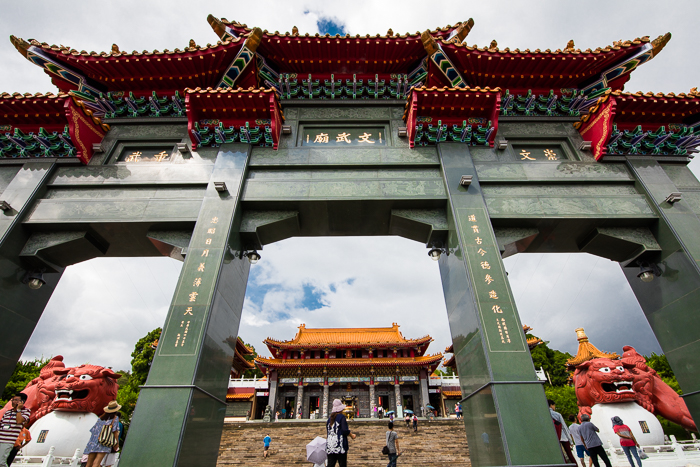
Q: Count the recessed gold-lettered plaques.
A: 3